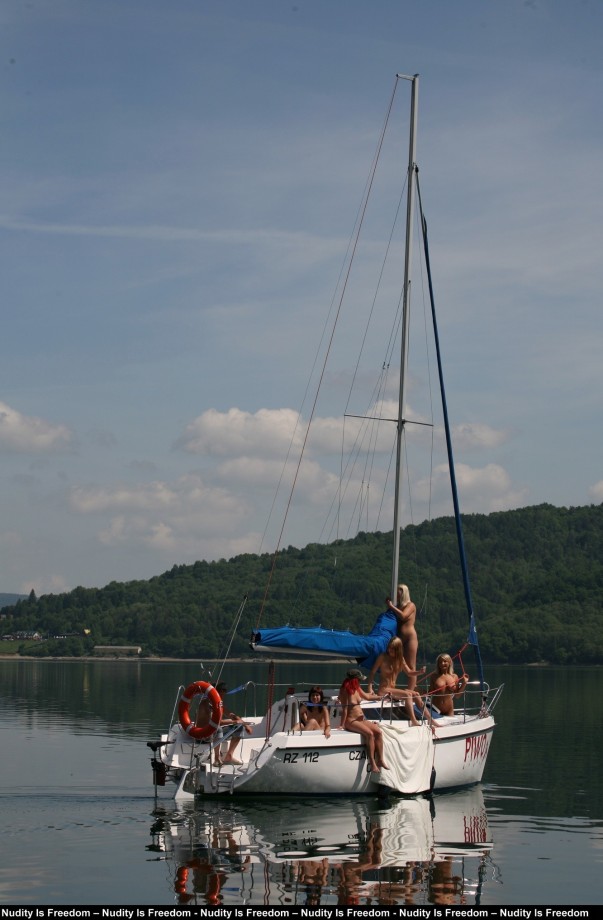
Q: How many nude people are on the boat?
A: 5